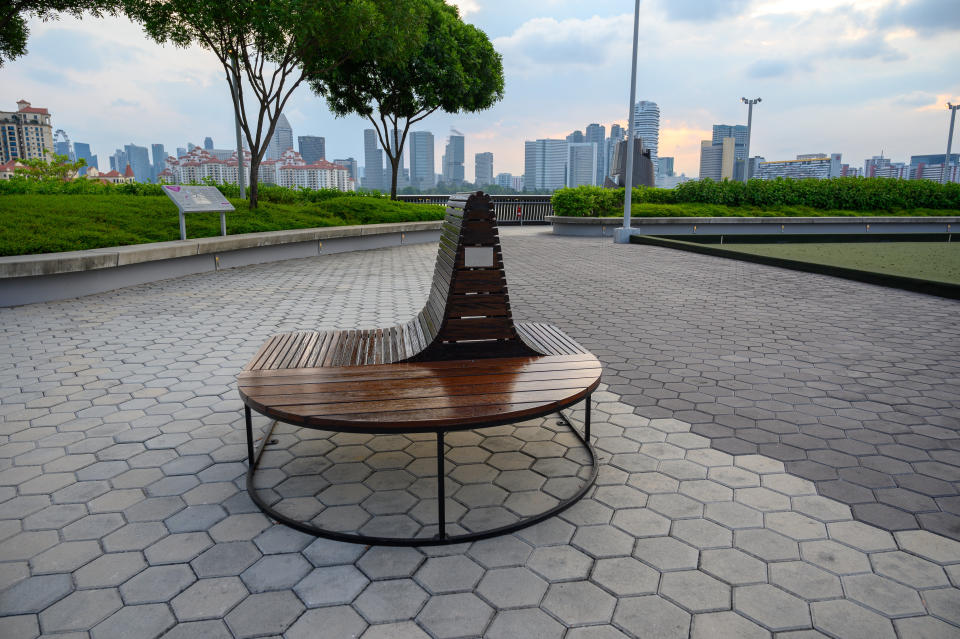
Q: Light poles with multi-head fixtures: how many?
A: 2